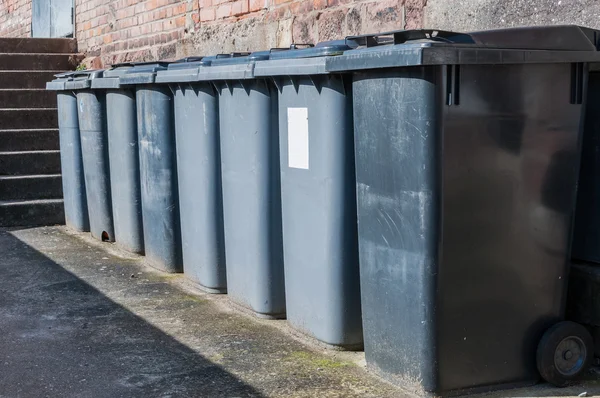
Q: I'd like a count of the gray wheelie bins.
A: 8